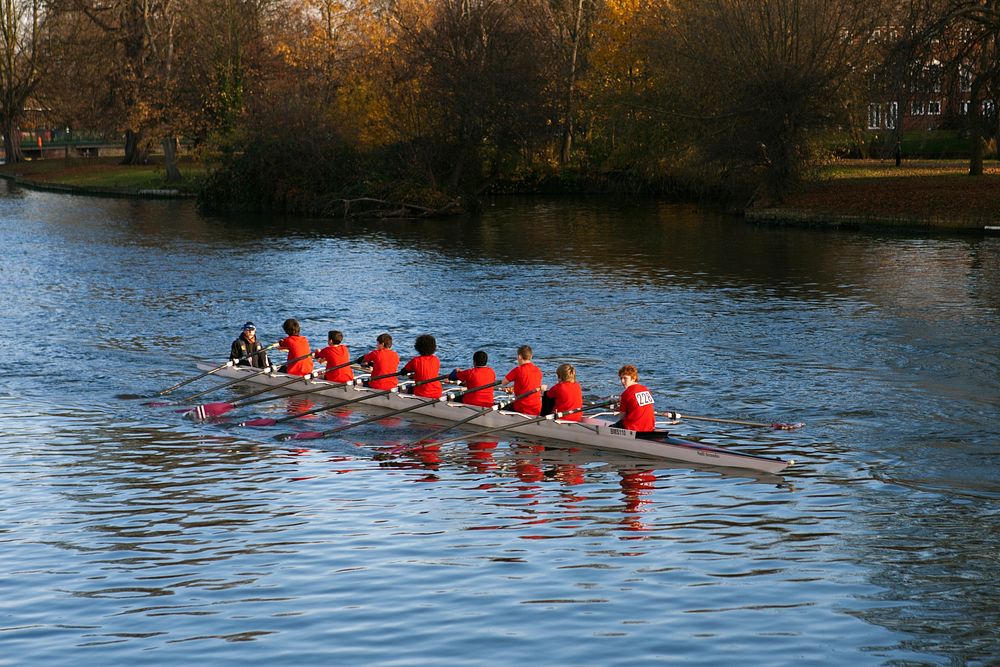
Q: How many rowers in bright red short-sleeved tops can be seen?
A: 8